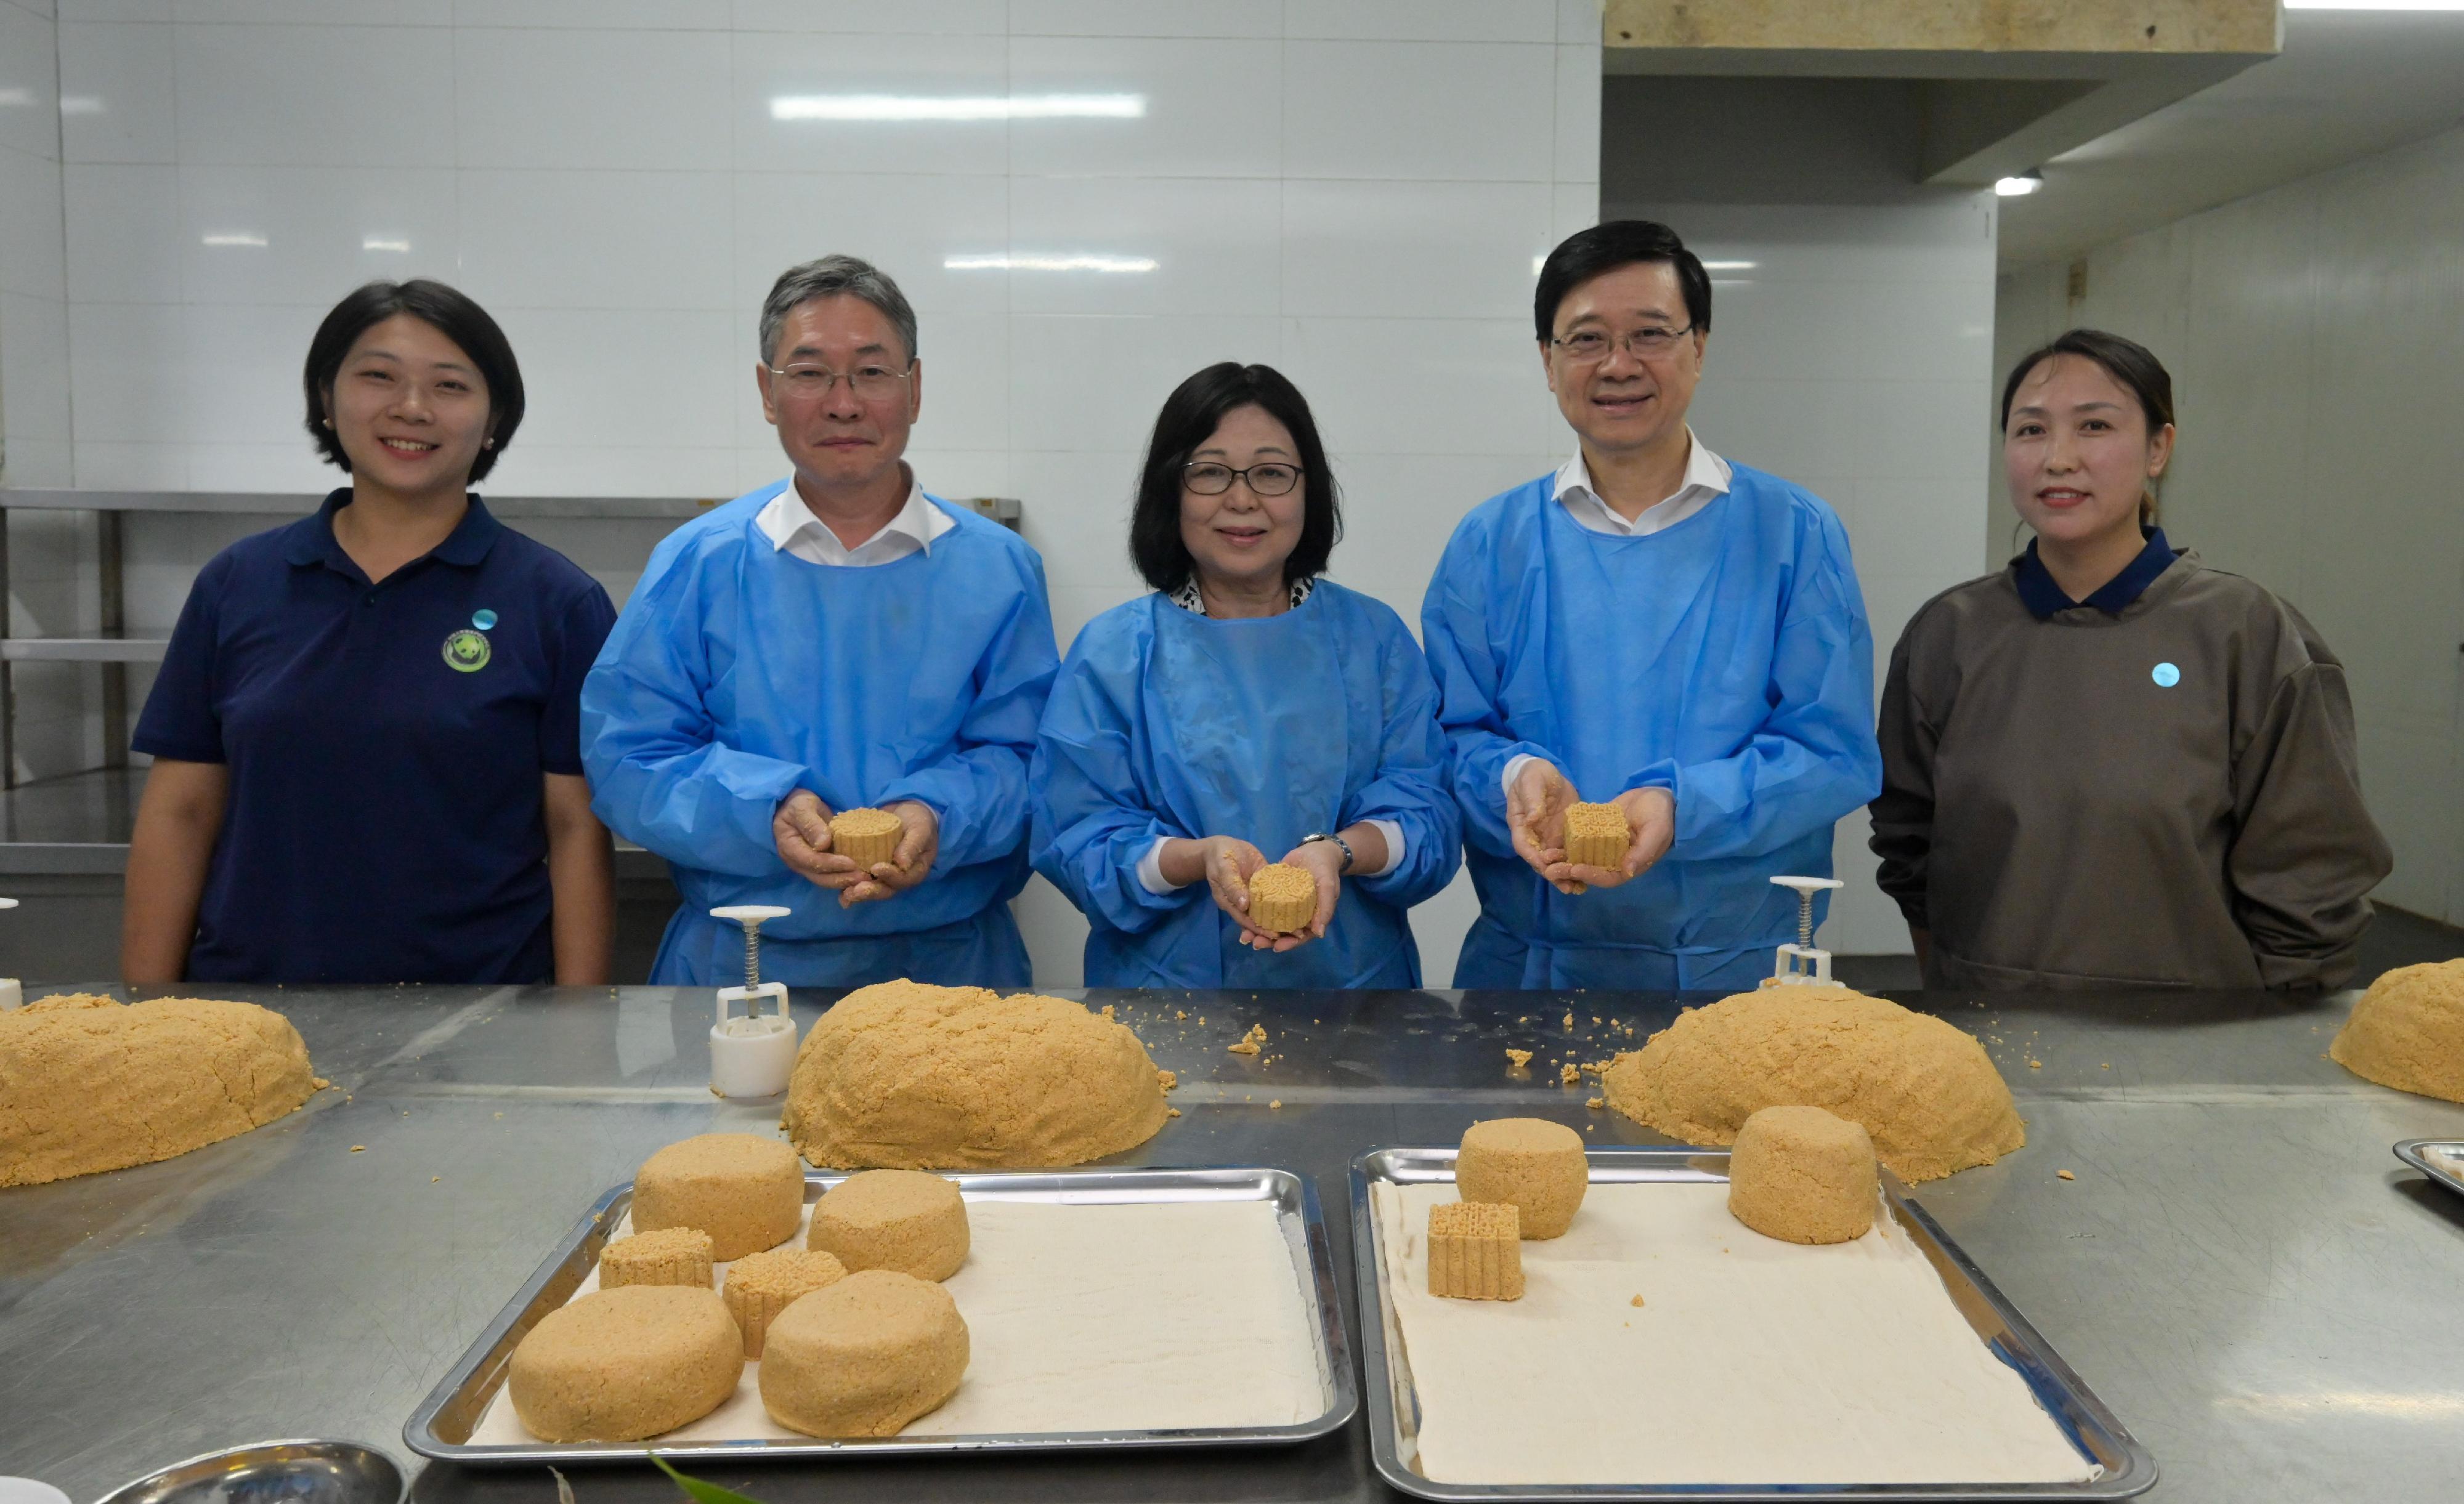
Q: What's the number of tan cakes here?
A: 12